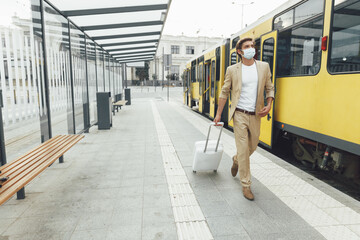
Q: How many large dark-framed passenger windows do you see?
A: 2